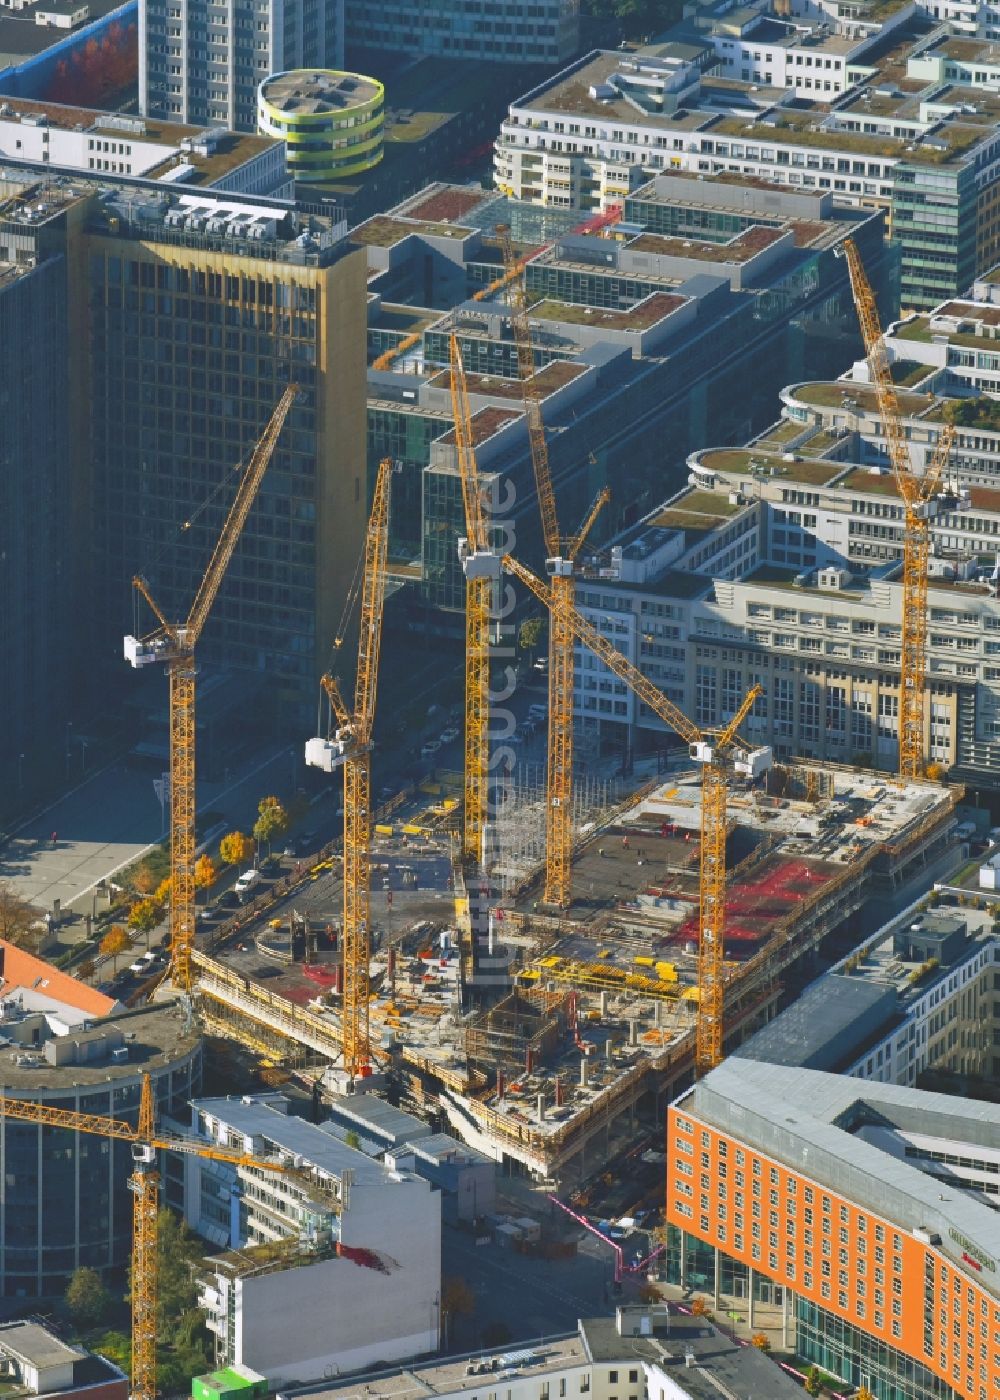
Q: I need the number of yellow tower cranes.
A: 7